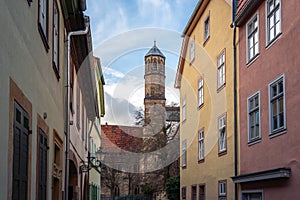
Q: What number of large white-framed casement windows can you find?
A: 4